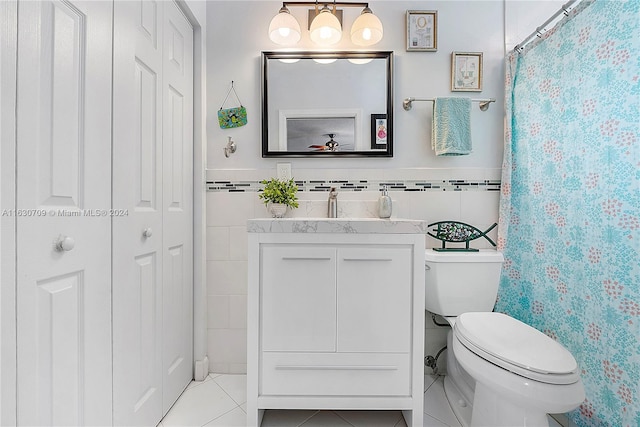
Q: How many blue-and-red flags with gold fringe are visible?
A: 0